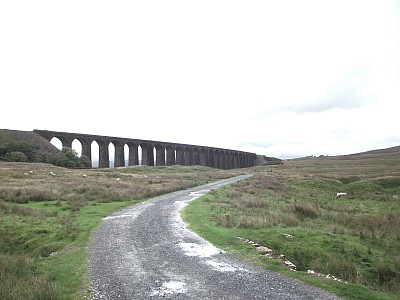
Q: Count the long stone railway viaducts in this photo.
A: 1